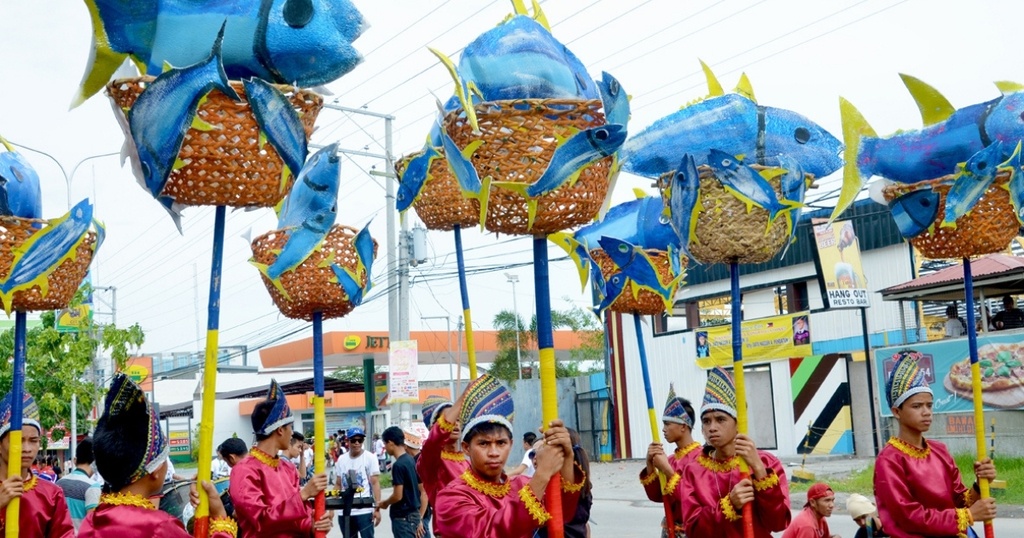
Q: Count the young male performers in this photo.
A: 8